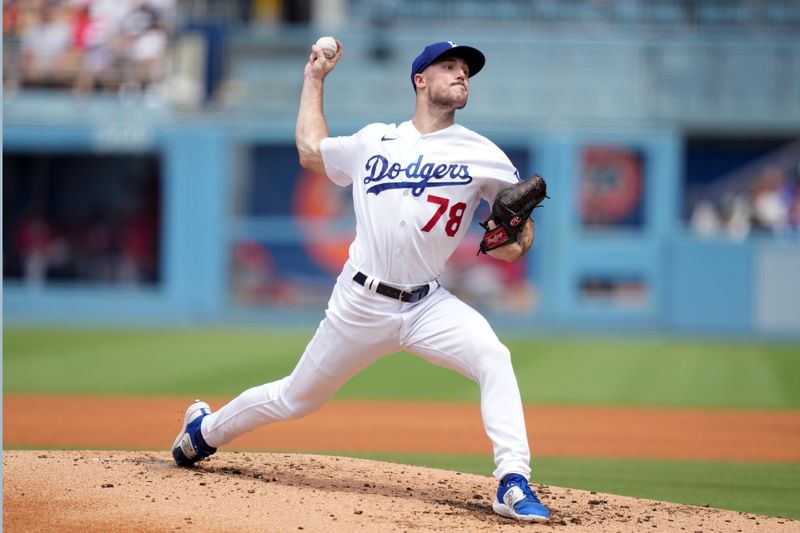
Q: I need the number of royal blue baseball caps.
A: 1